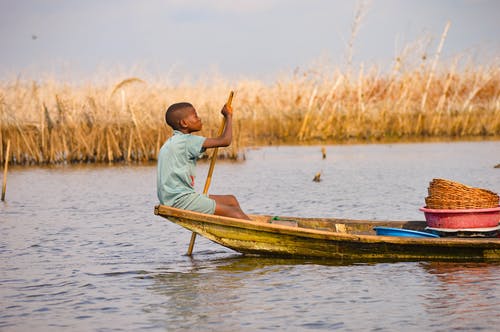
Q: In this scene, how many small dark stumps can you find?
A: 2